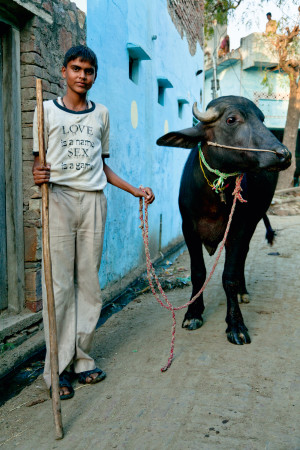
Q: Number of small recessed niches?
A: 3